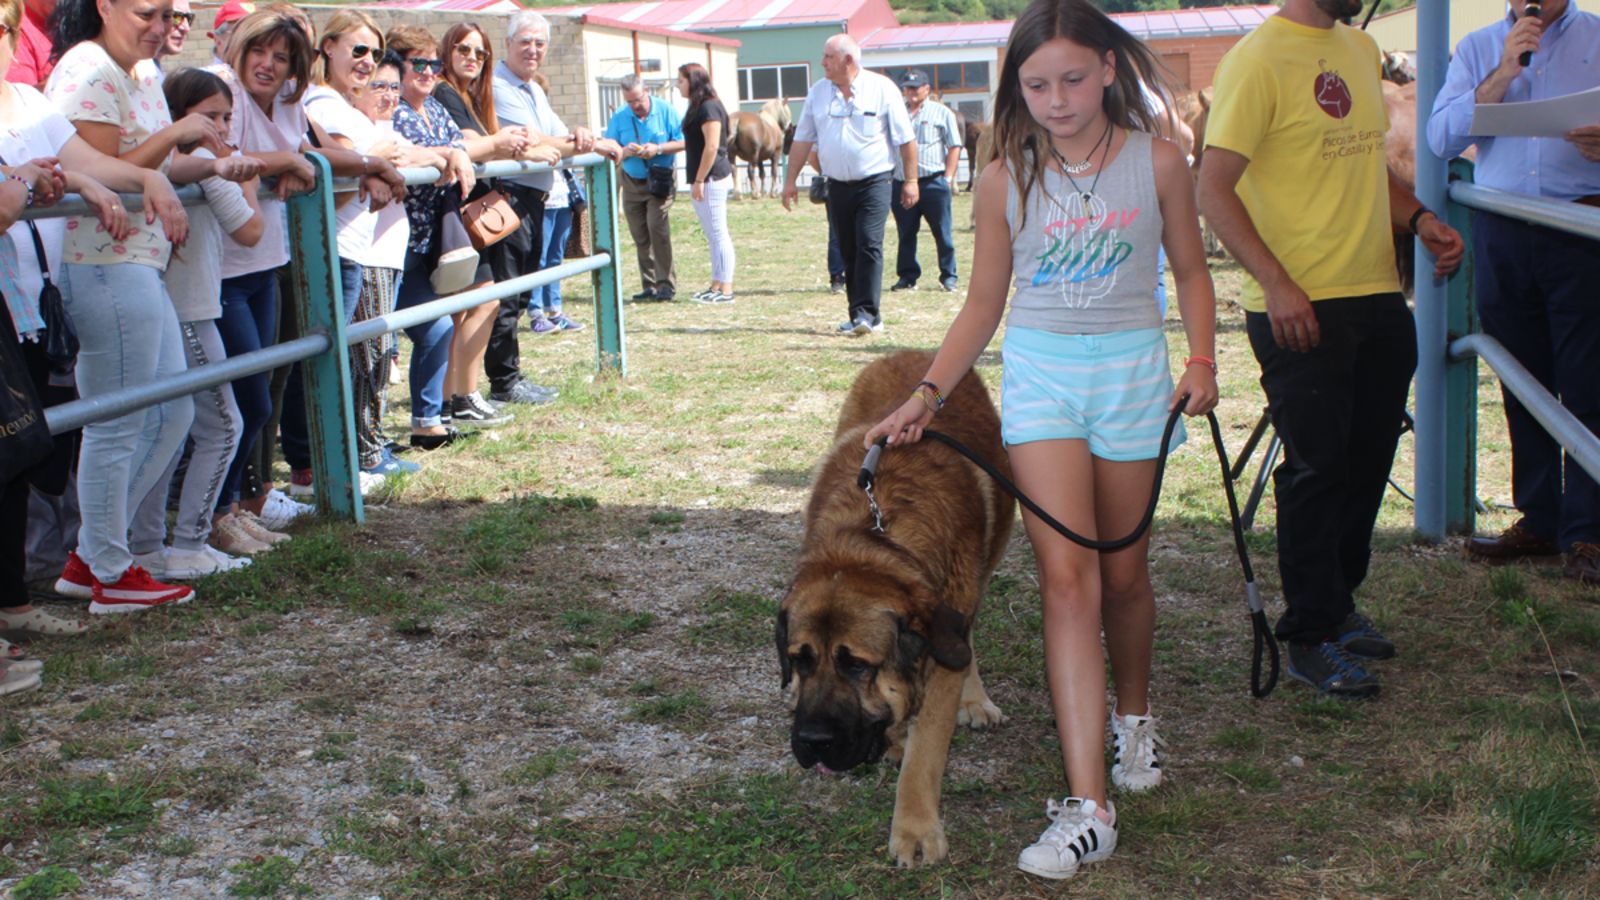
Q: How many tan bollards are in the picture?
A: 0